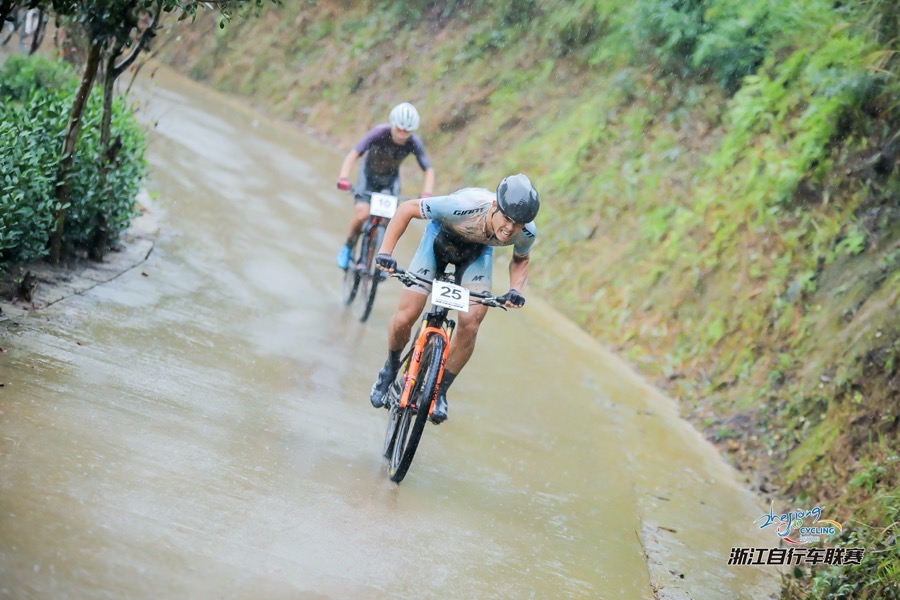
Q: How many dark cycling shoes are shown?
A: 2